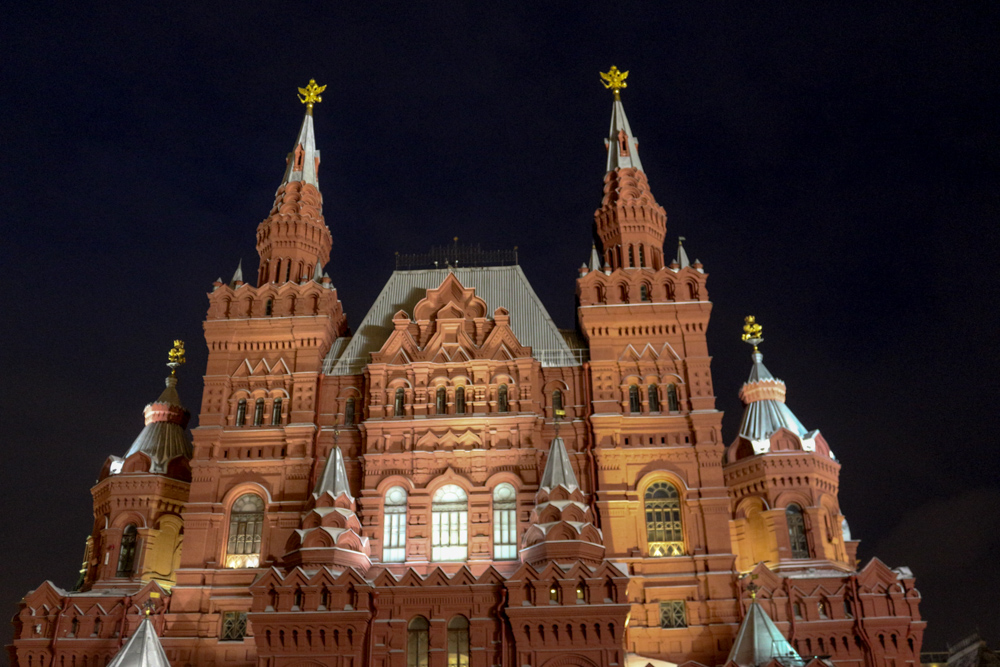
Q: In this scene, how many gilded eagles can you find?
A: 2